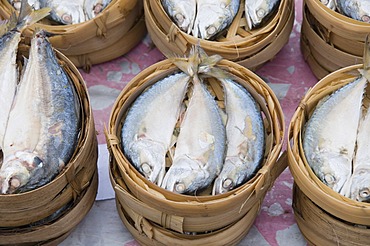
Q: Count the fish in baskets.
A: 15